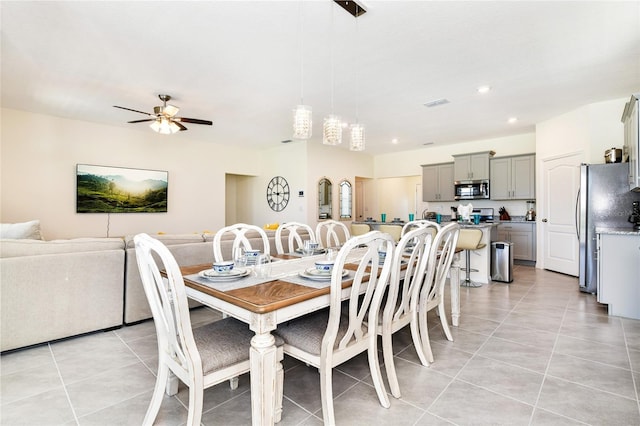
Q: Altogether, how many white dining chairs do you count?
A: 8